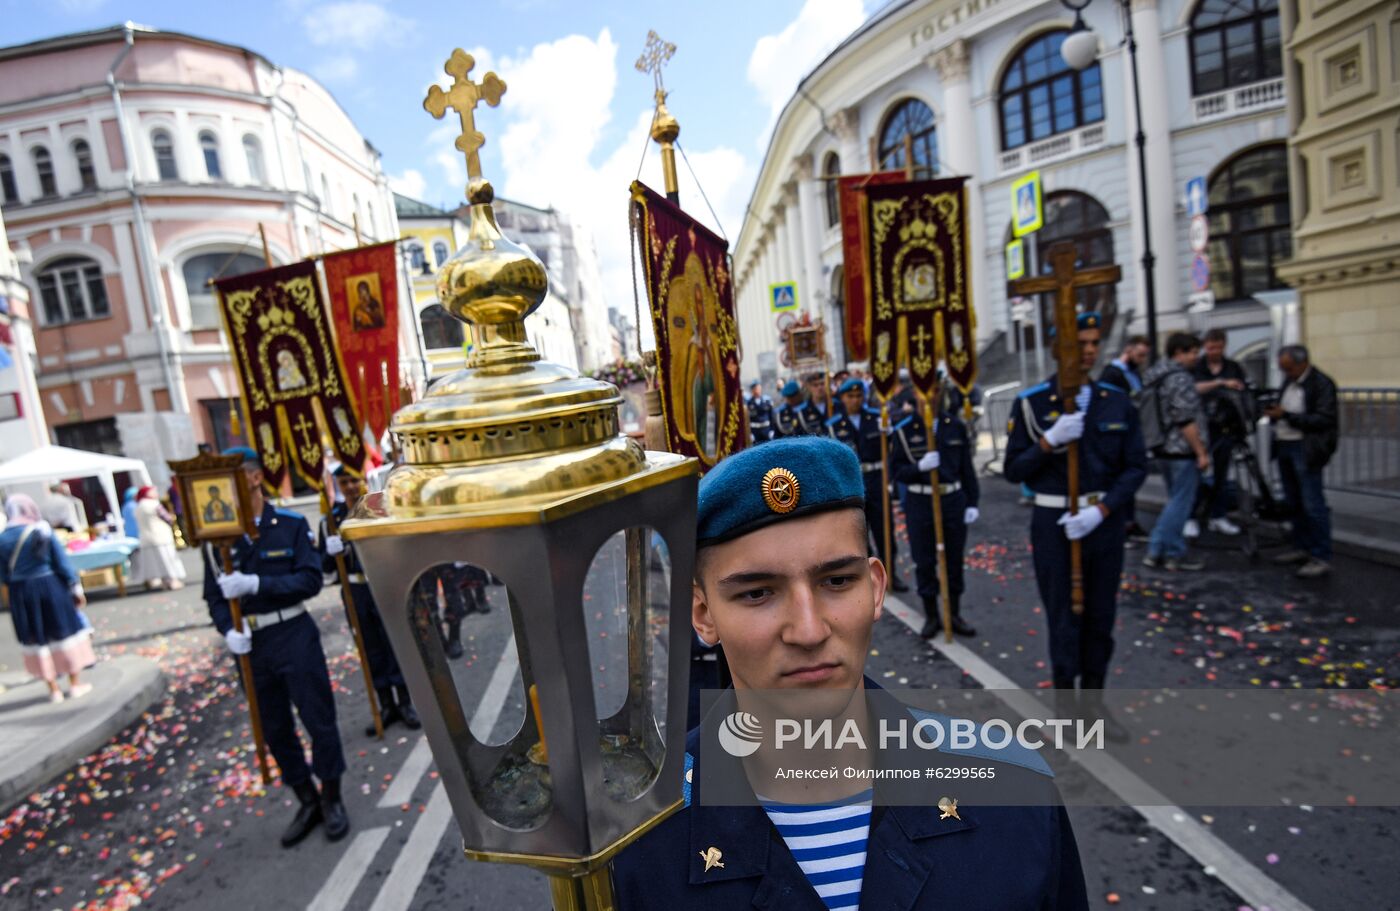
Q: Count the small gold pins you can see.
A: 2